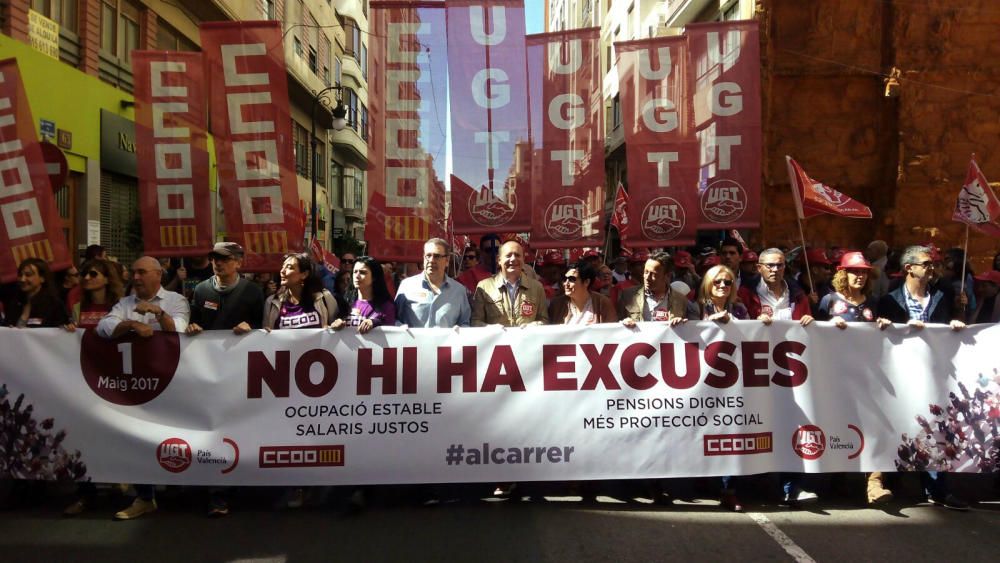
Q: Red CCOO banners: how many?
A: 4